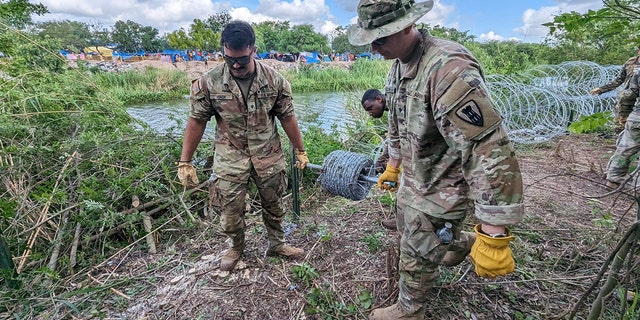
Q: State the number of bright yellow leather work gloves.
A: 2